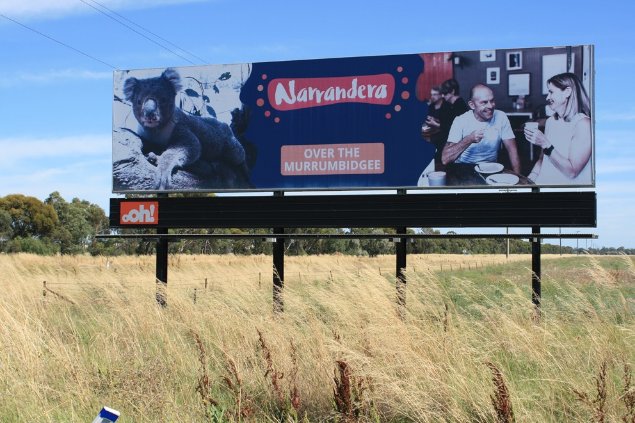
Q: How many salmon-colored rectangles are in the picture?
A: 1